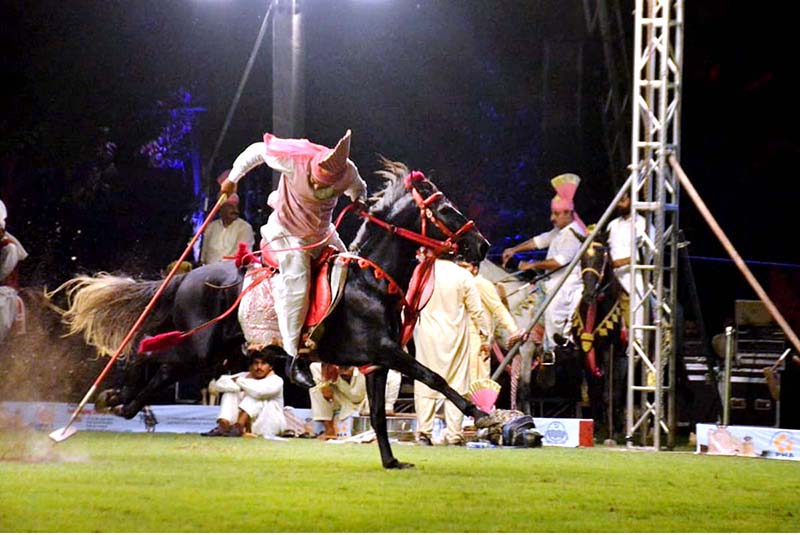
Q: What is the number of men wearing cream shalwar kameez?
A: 2